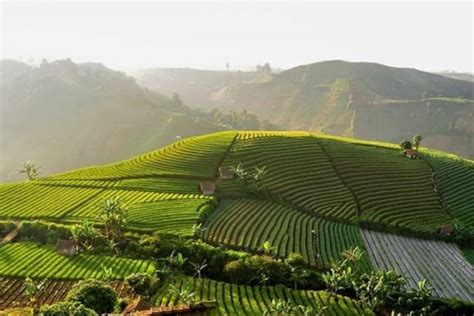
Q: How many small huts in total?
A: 5